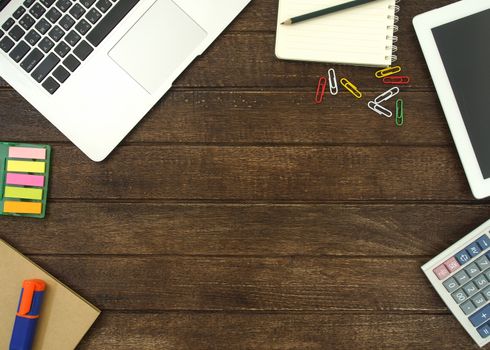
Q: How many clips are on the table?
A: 8